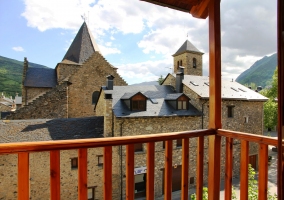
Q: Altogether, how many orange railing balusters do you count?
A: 12